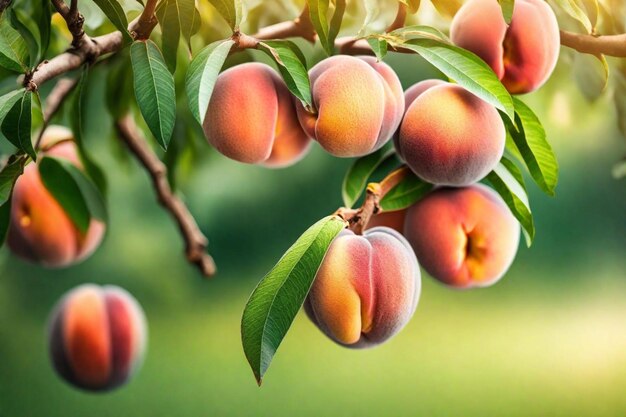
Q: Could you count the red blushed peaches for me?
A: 8